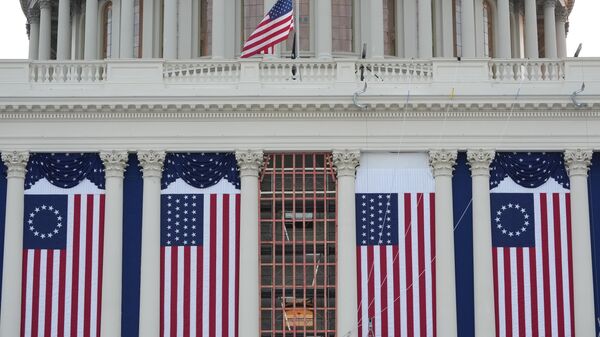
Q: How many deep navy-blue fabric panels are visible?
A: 4